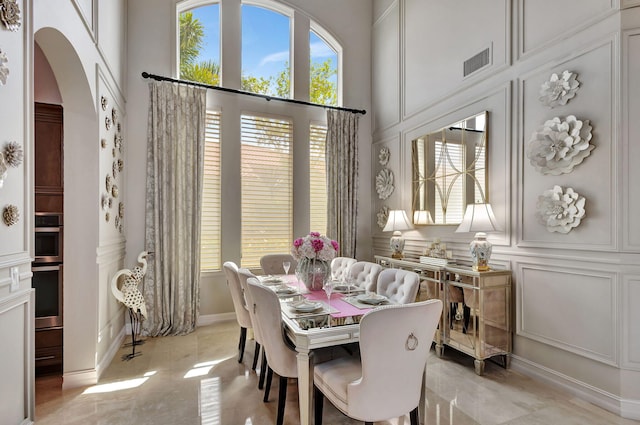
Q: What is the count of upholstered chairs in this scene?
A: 8